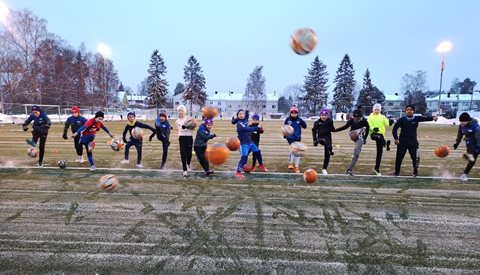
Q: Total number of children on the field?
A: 15